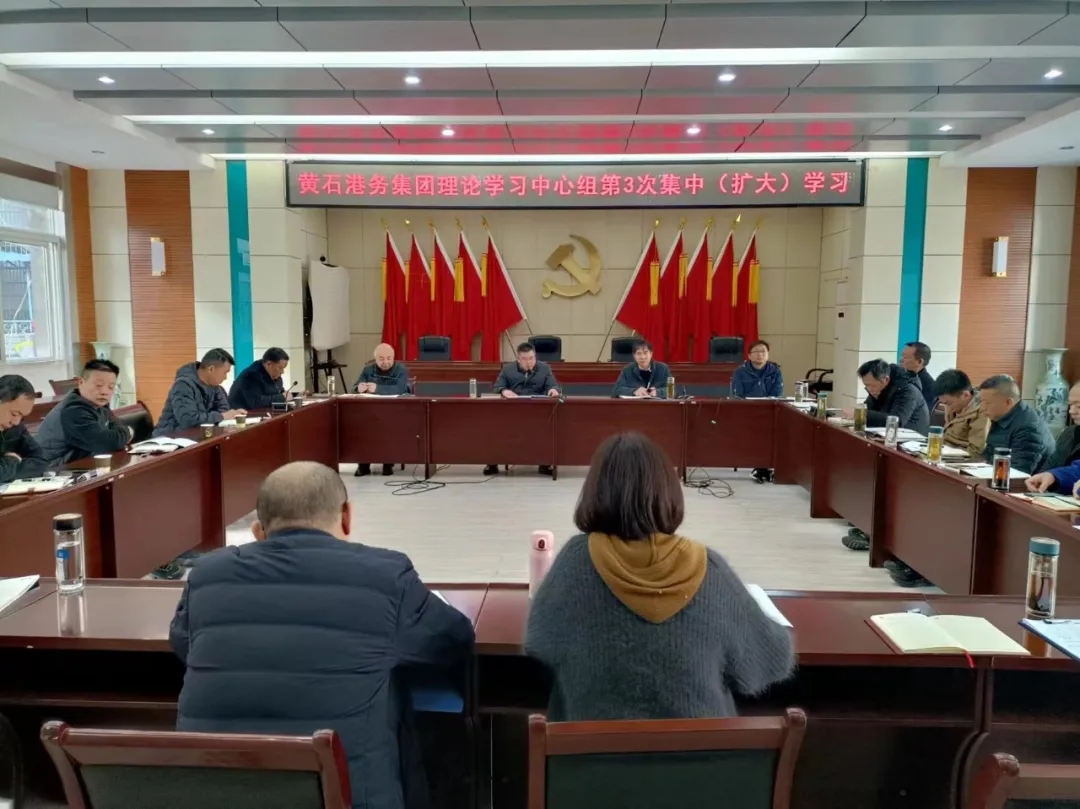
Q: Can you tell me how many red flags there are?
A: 10